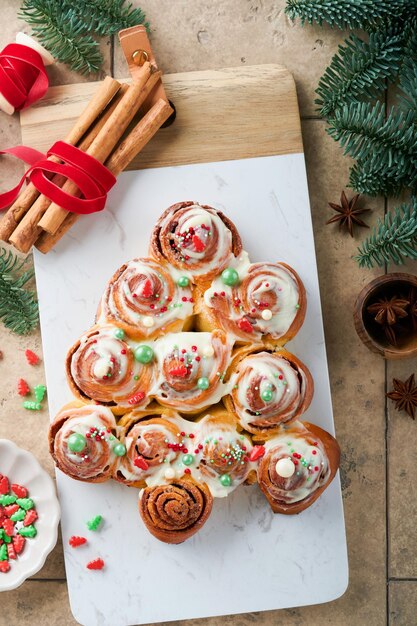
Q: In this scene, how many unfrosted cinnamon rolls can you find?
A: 1